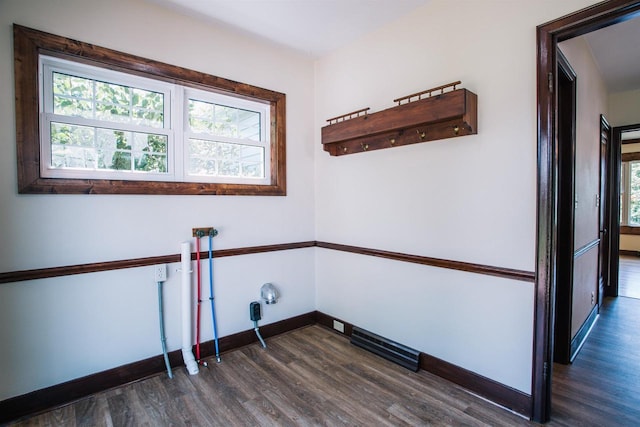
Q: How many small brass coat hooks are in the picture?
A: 5